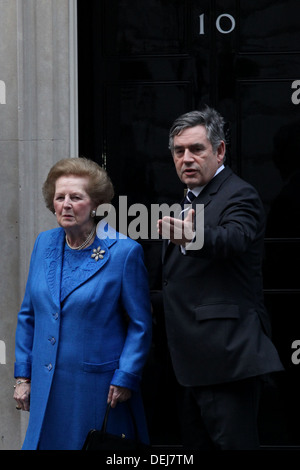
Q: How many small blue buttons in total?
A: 3